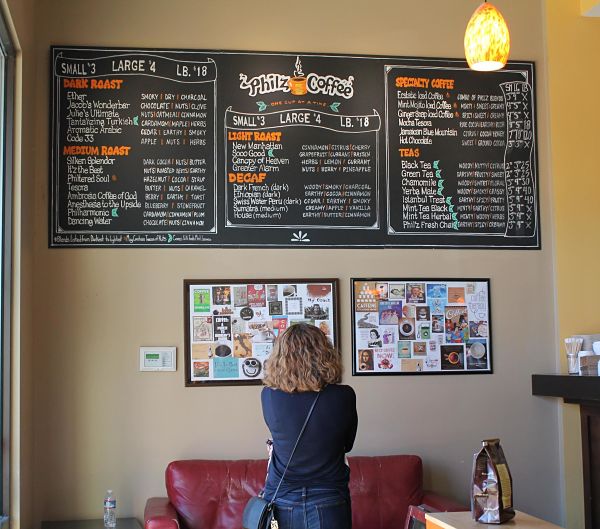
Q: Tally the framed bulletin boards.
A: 2